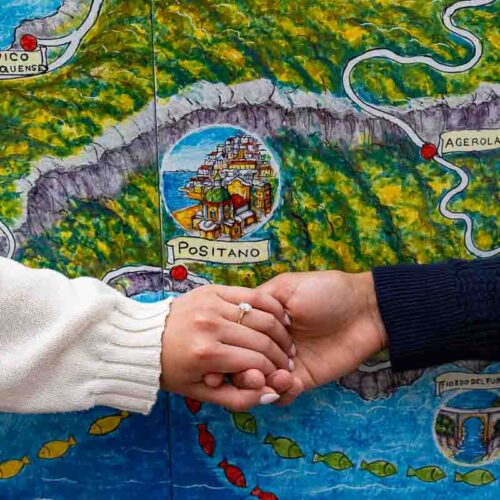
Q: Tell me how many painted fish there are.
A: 13